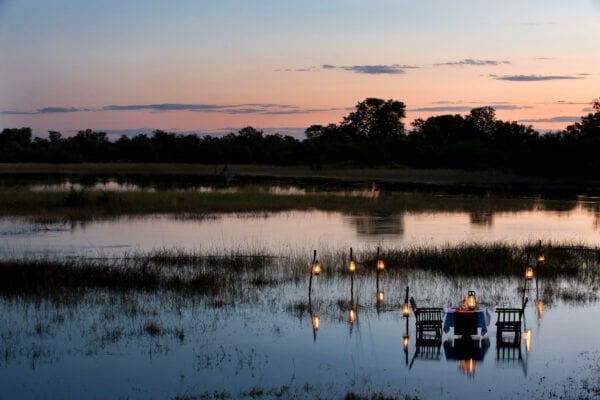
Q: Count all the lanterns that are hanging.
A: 6